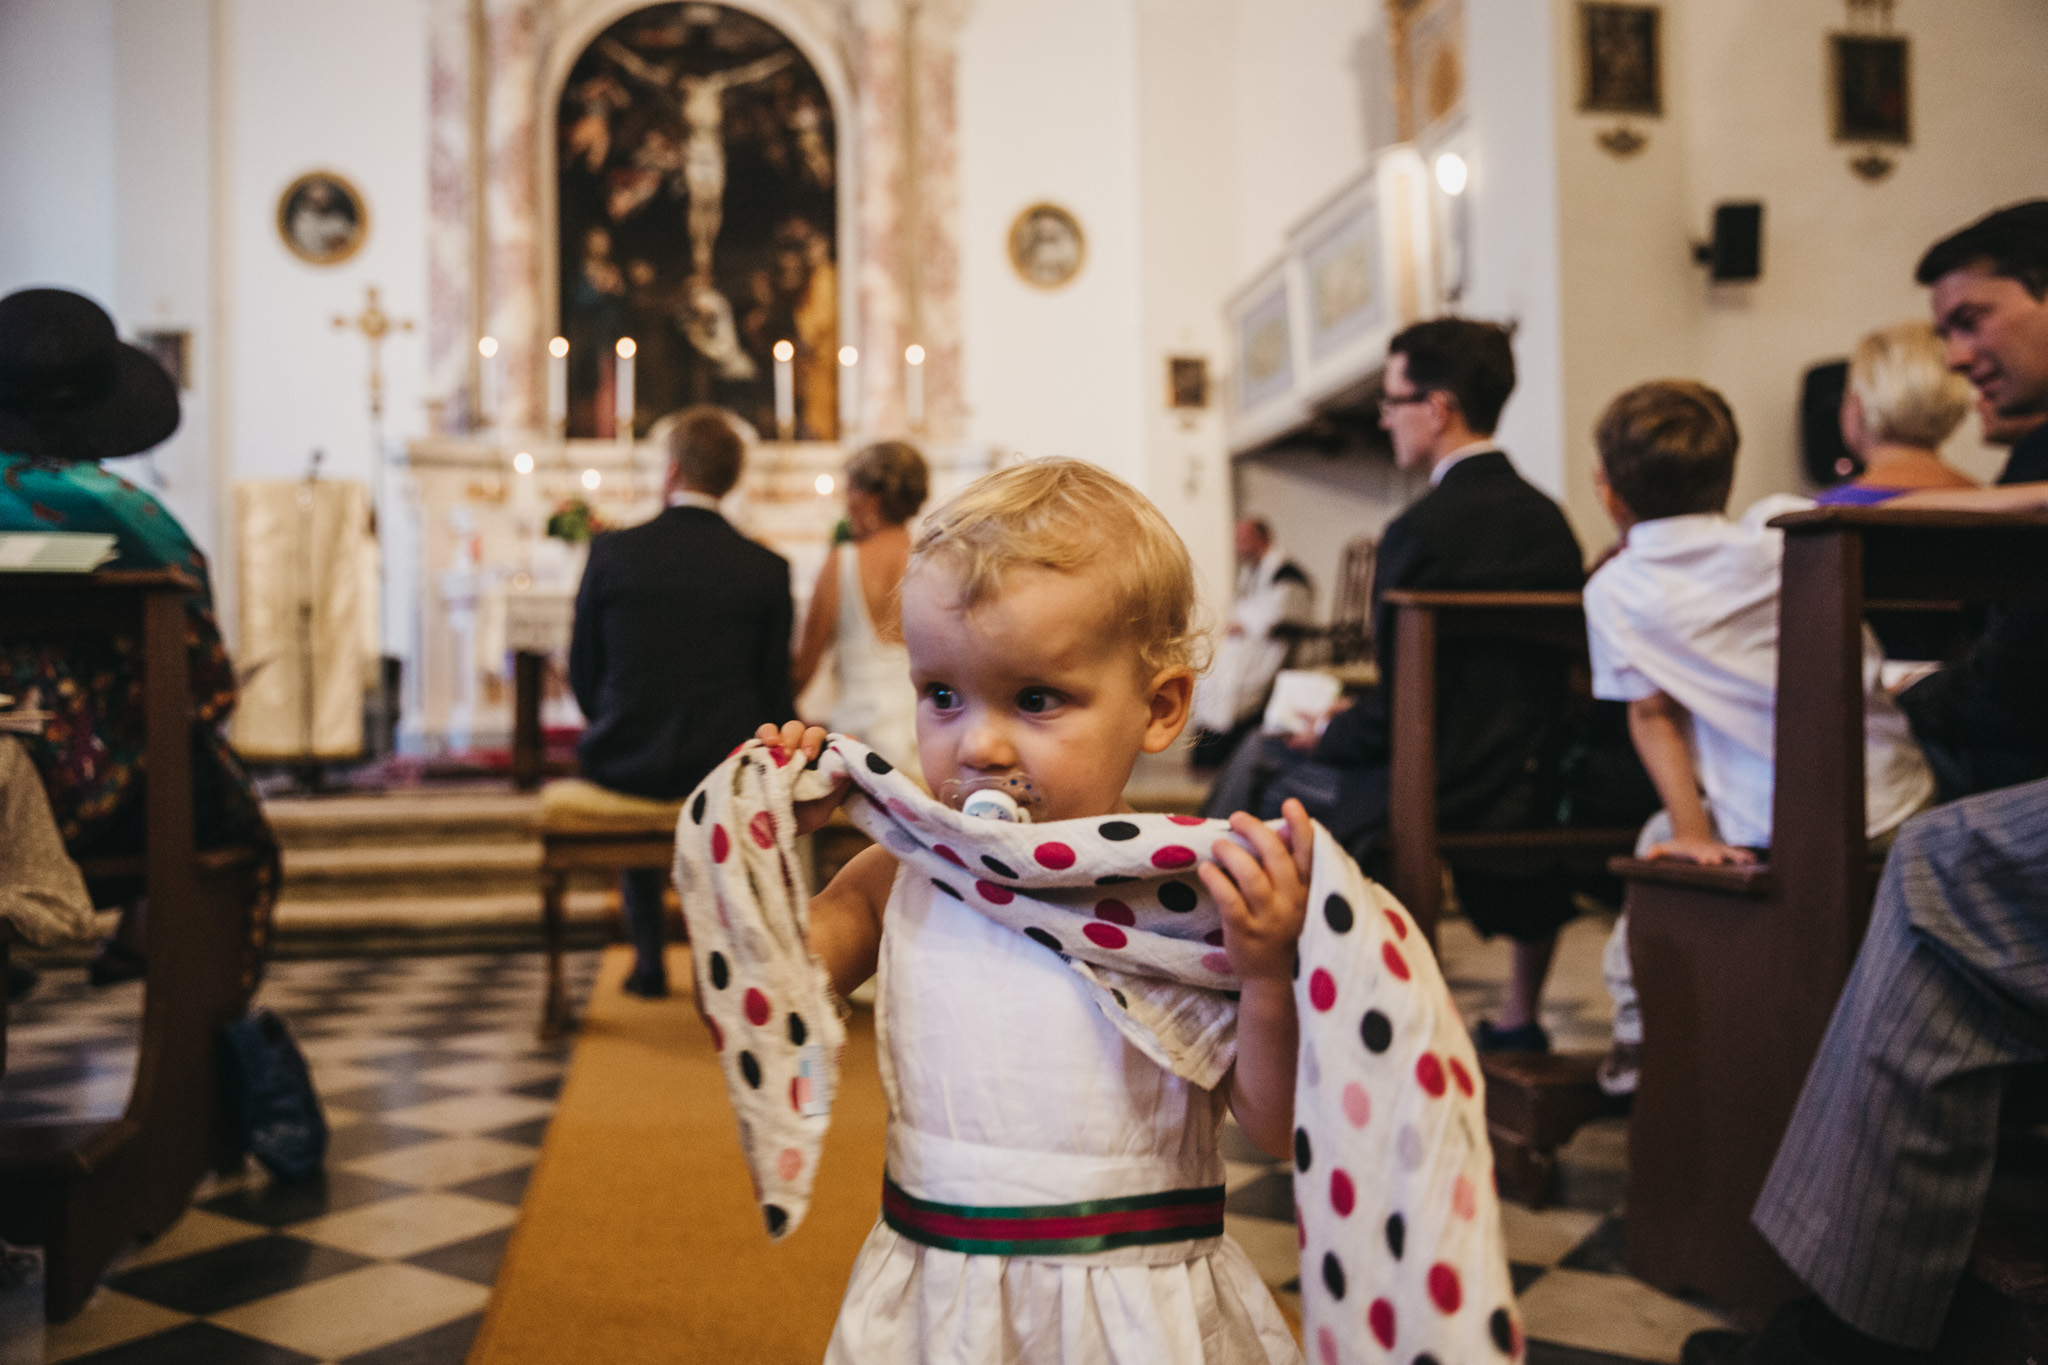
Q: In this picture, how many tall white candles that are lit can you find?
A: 6